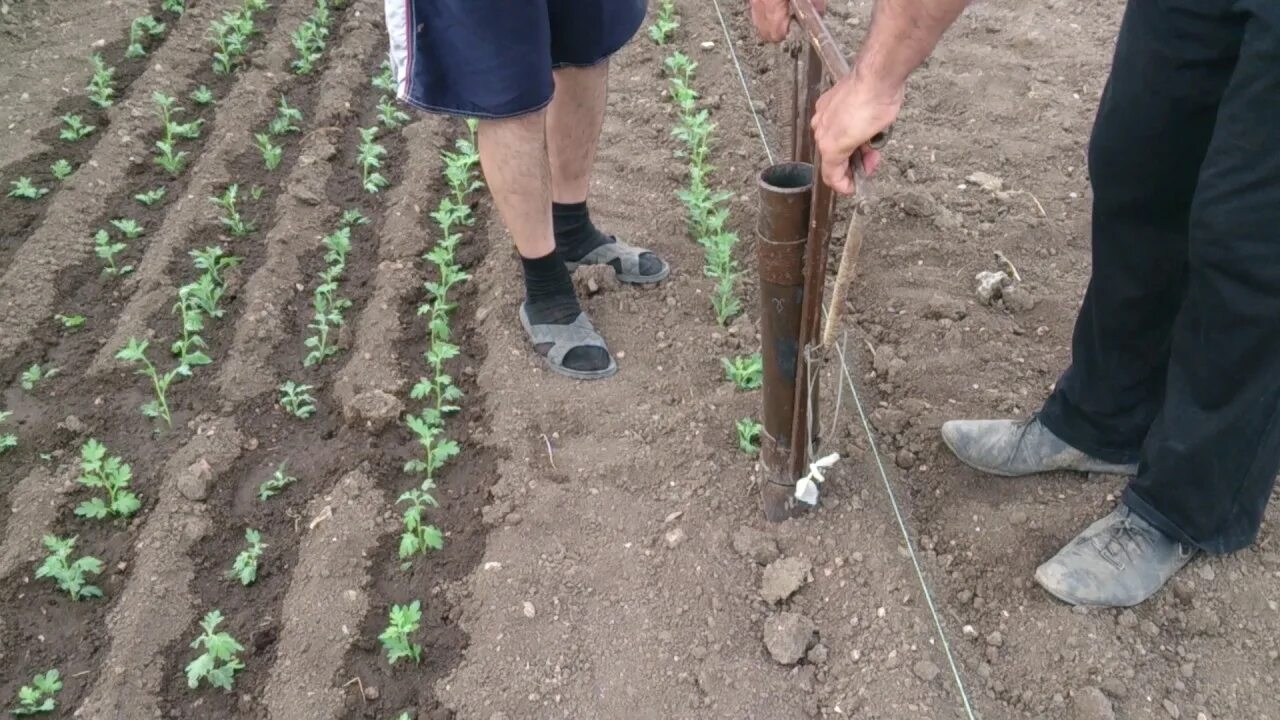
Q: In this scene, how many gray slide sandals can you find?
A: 2